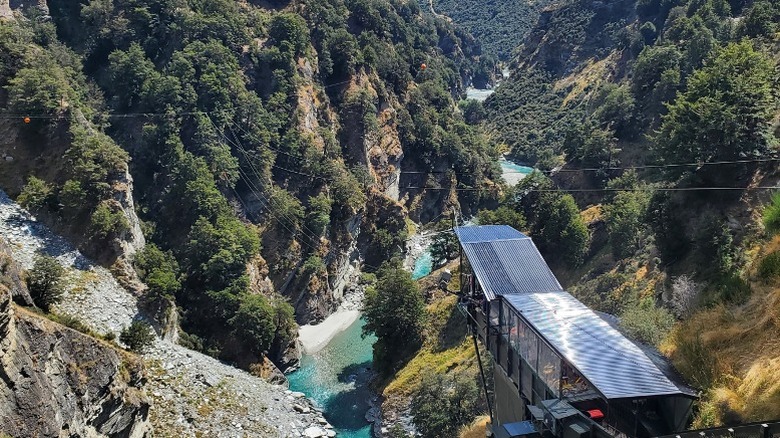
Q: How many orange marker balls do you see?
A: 2